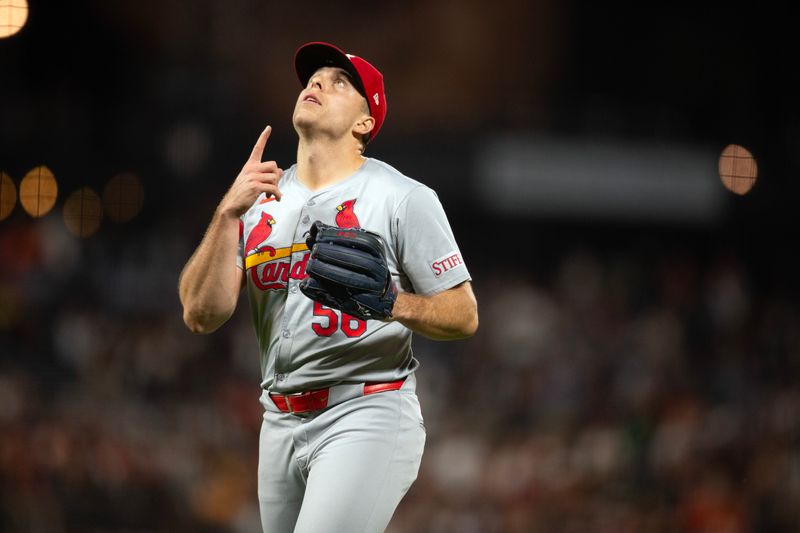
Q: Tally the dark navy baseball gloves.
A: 1